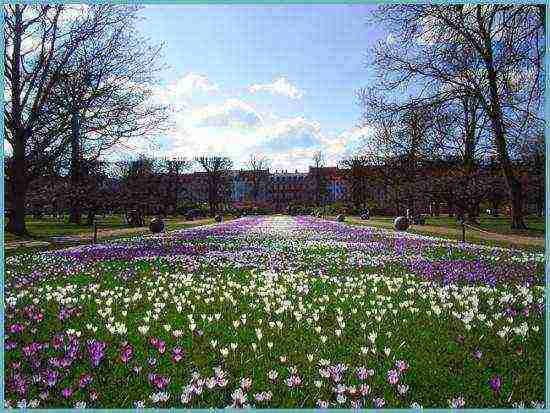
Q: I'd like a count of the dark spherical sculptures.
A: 4